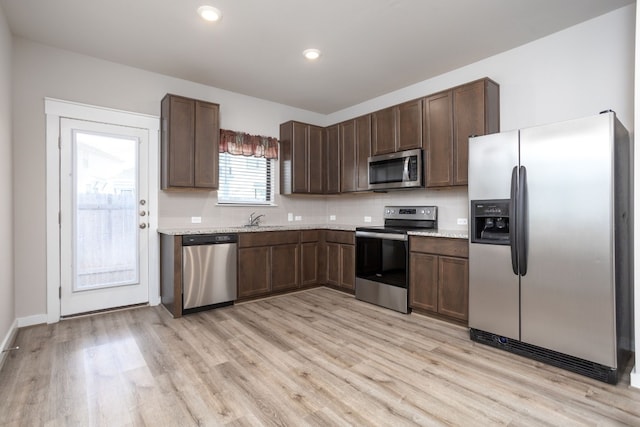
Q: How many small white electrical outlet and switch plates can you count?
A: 6